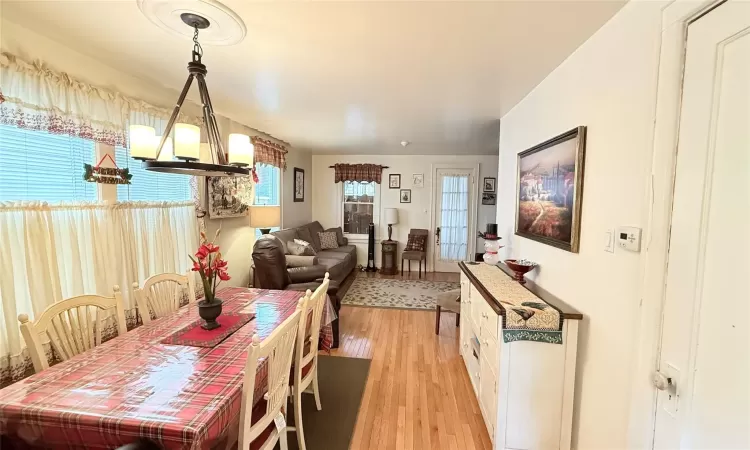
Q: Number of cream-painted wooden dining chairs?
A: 4